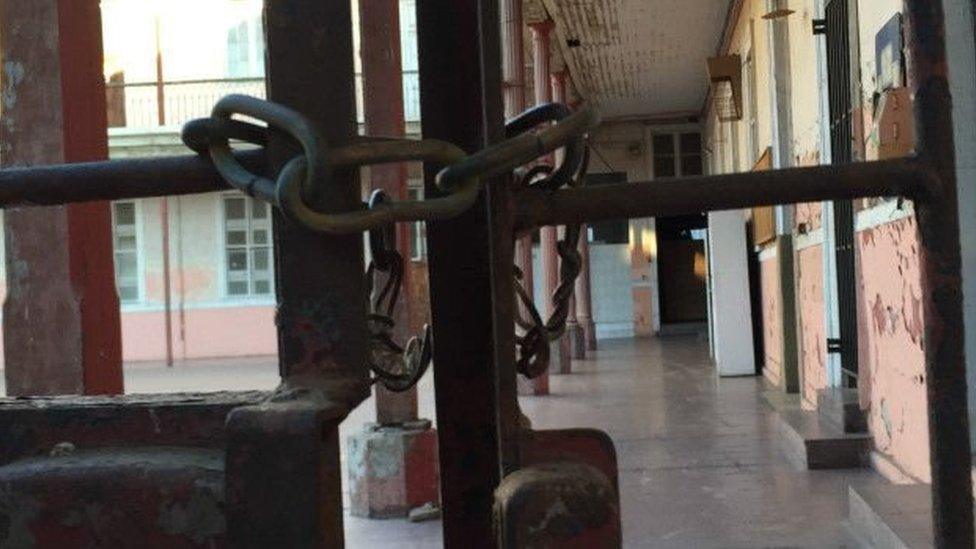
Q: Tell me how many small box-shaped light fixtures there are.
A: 1